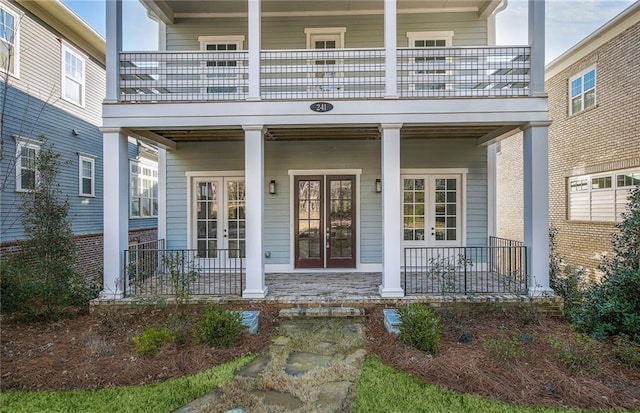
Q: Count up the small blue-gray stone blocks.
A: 2